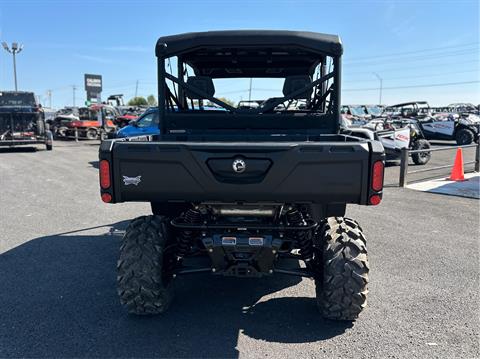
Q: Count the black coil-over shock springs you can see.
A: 2